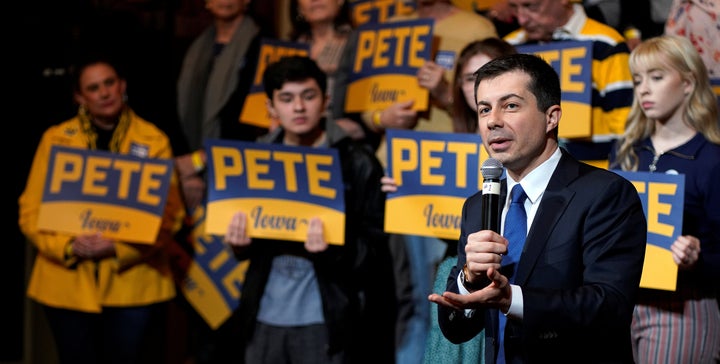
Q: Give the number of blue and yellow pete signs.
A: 9